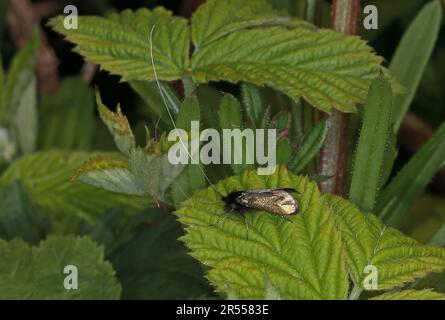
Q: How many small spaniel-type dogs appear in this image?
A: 0